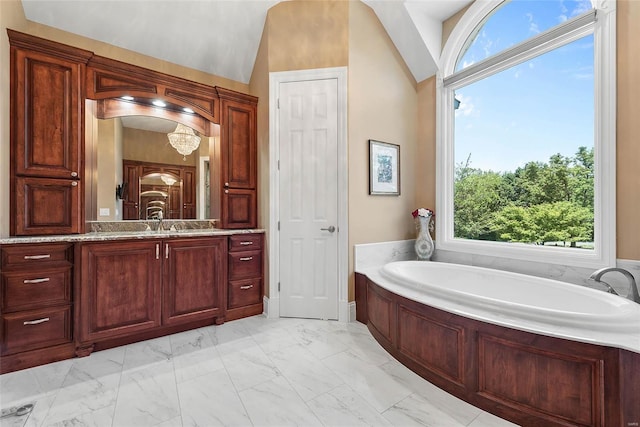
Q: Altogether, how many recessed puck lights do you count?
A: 3